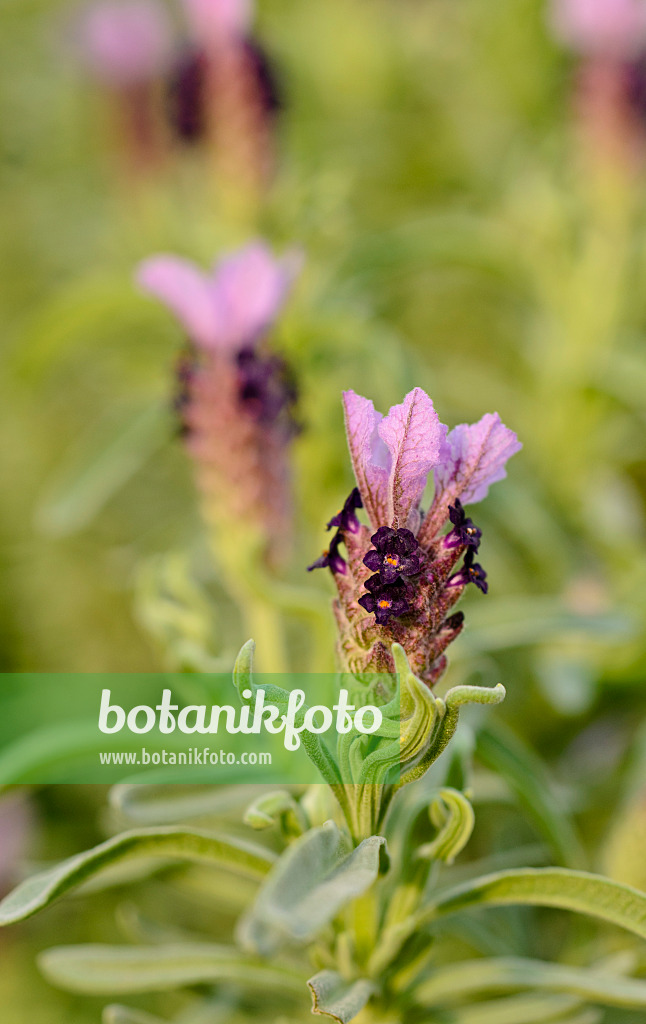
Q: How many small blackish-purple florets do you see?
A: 6